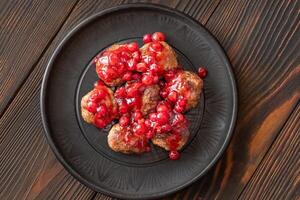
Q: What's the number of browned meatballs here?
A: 7